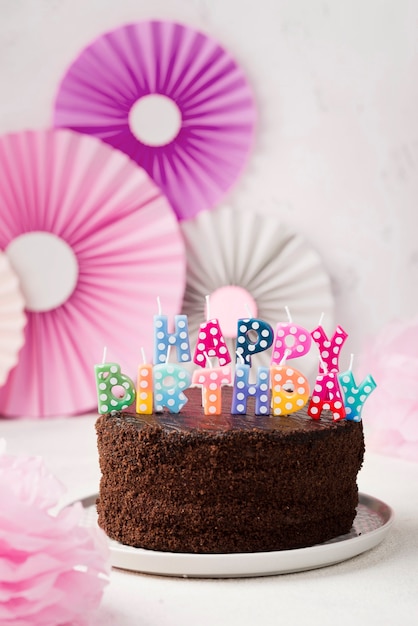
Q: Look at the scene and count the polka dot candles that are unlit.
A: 13